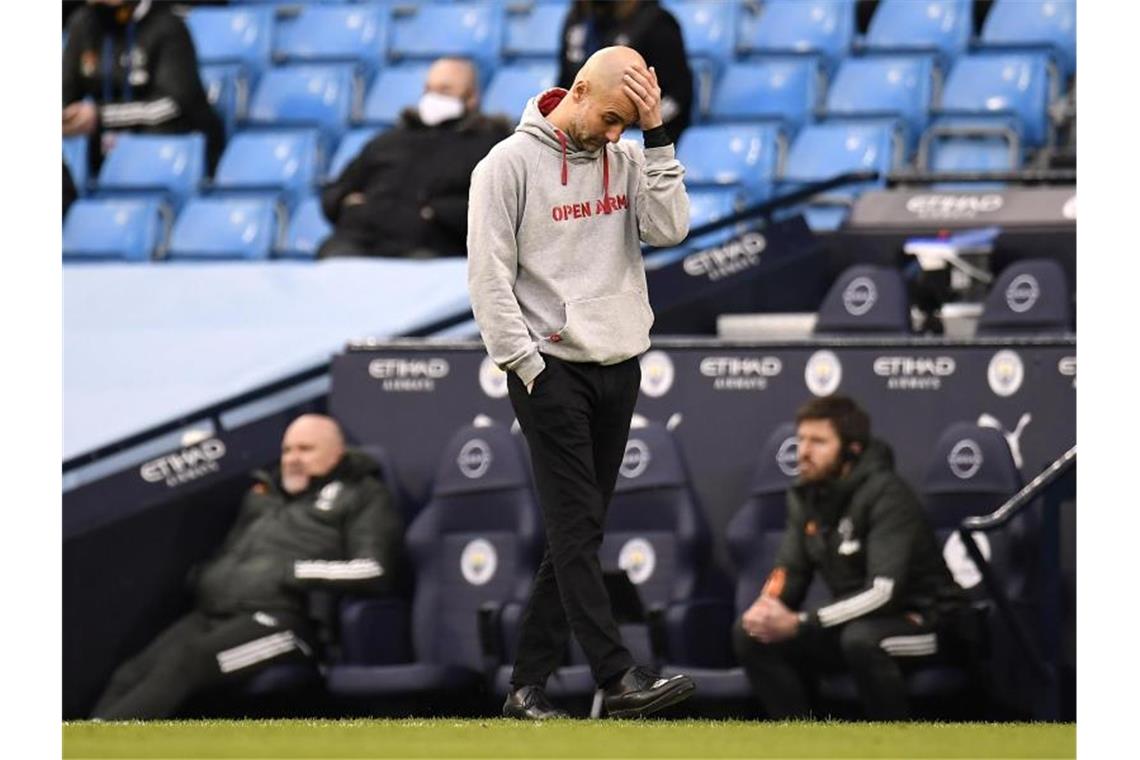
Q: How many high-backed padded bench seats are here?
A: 7